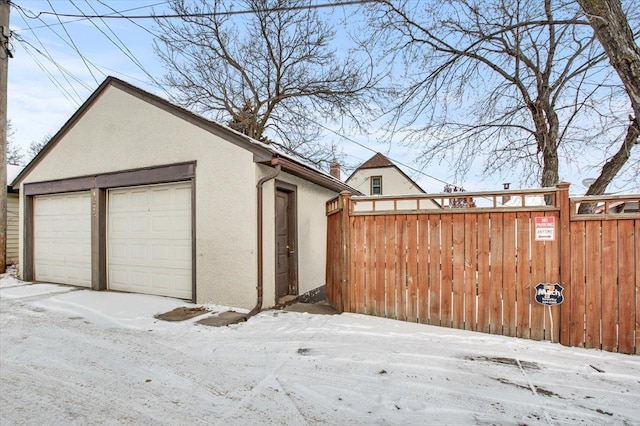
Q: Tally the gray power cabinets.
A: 0